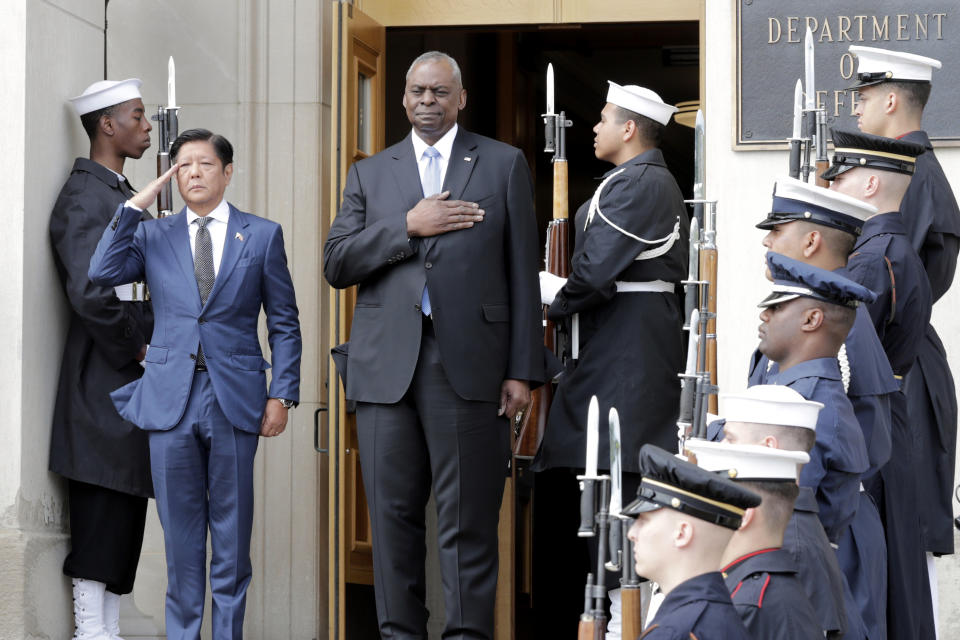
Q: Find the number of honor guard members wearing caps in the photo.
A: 9